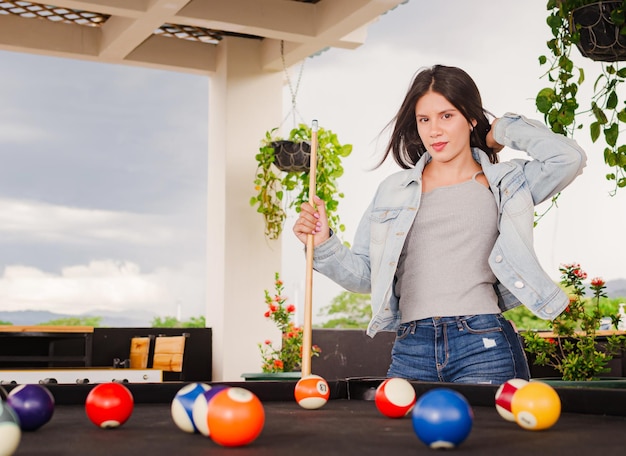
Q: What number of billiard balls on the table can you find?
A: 11